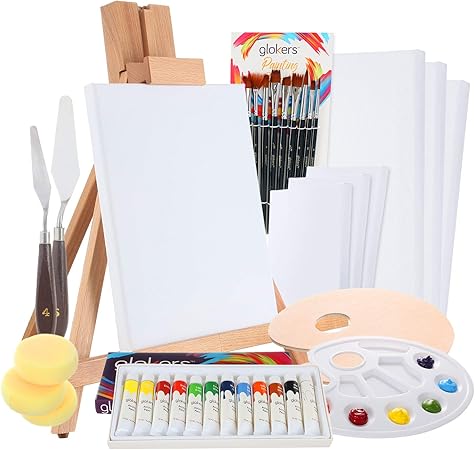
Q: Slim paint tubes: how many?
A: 12